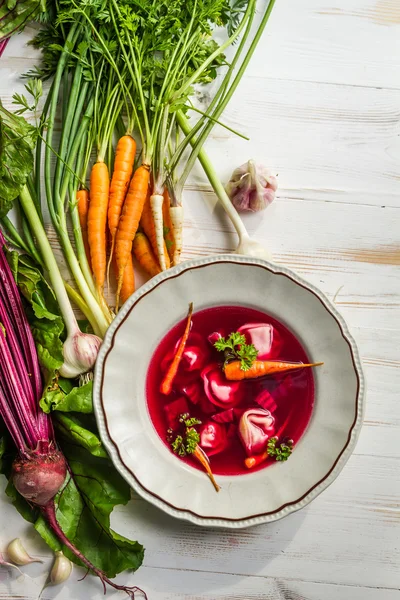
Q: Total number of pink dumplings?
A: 5